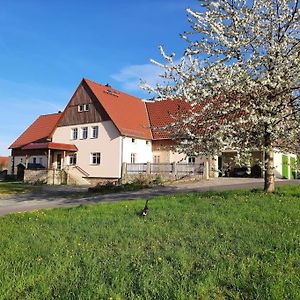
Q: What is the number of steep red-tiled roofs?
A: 3